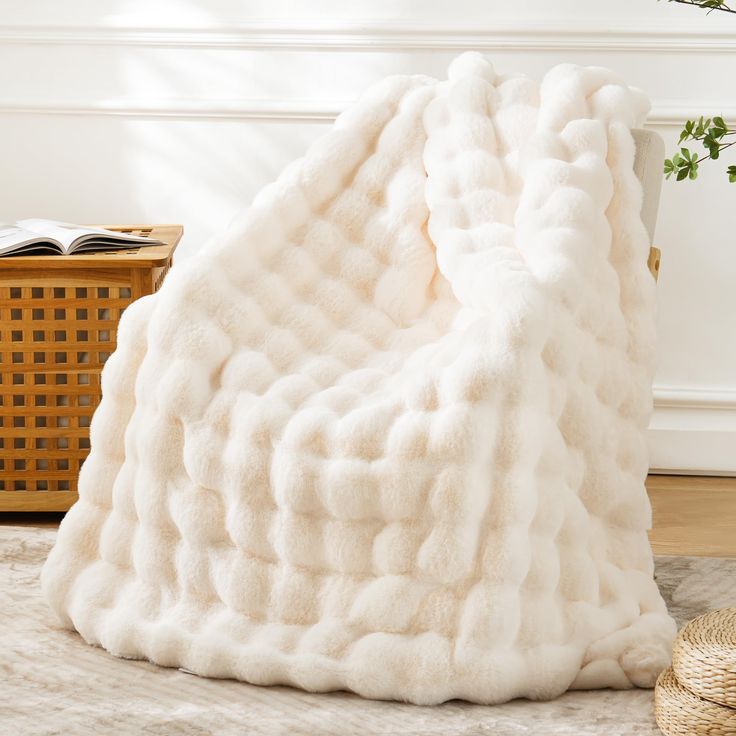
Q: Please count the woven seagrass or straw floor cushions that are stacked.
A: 2